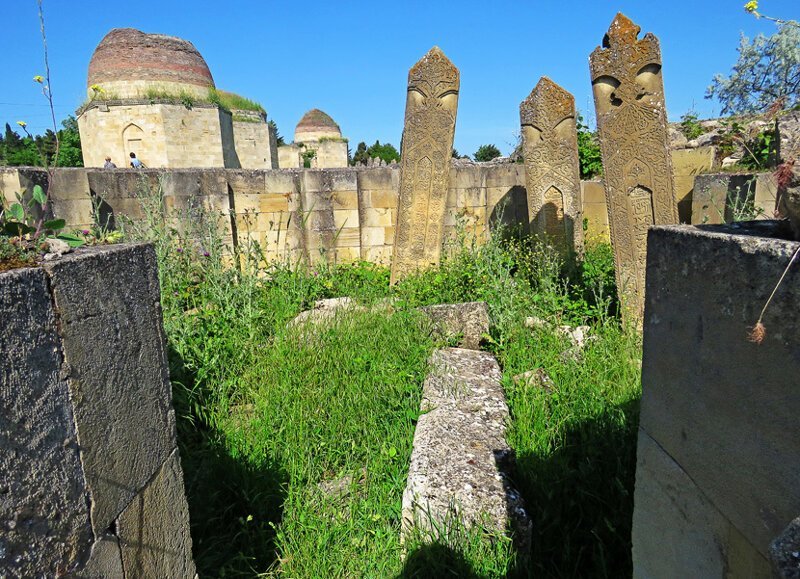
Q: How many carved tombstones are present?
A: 3